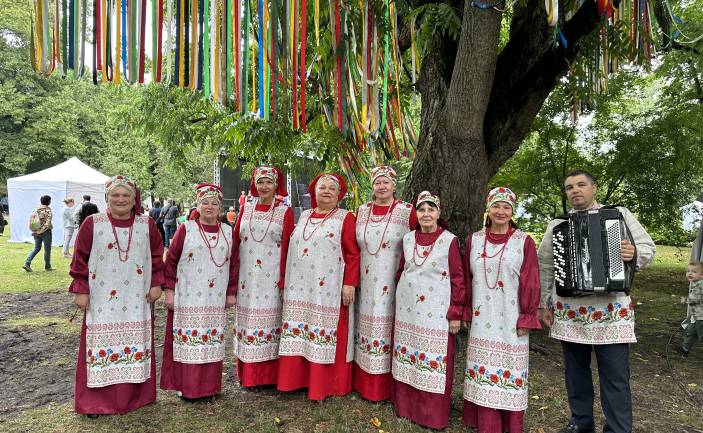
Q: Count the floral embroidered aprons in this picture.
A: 7